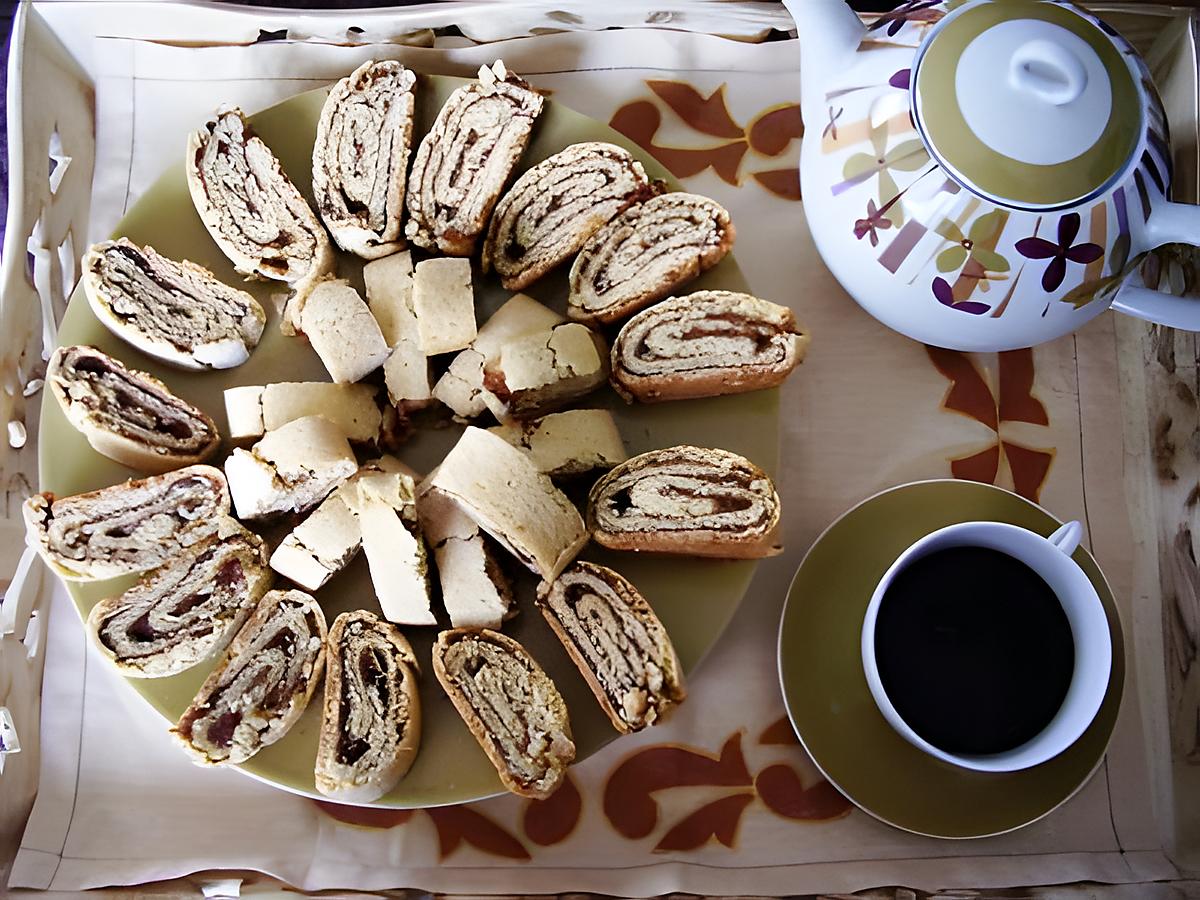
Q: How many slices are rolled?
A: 15